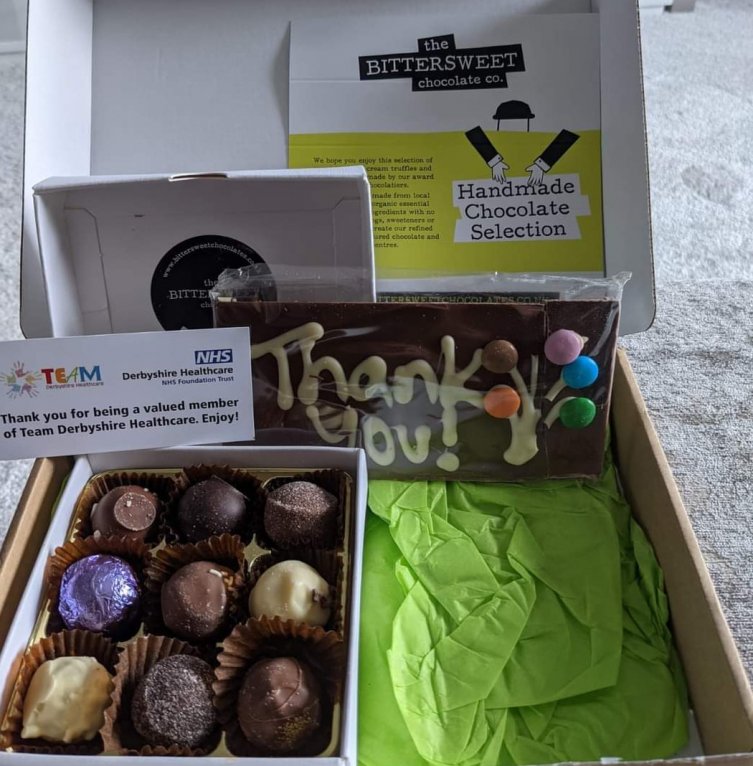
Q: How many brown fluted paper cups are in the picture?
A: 9